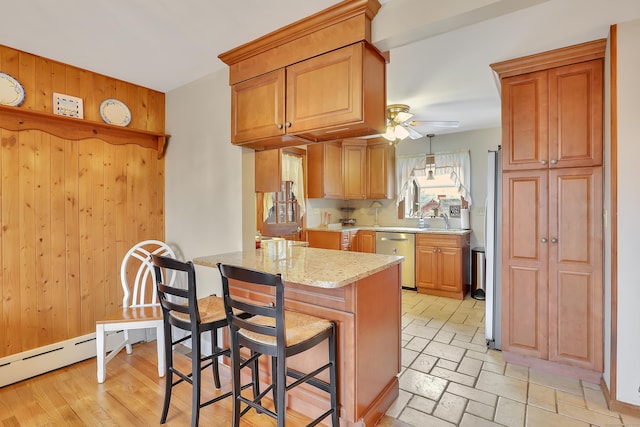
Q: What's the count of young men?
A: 0